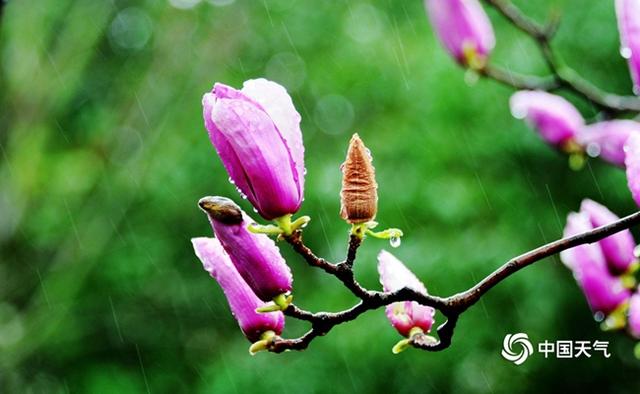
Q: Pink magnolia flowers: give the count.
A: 12